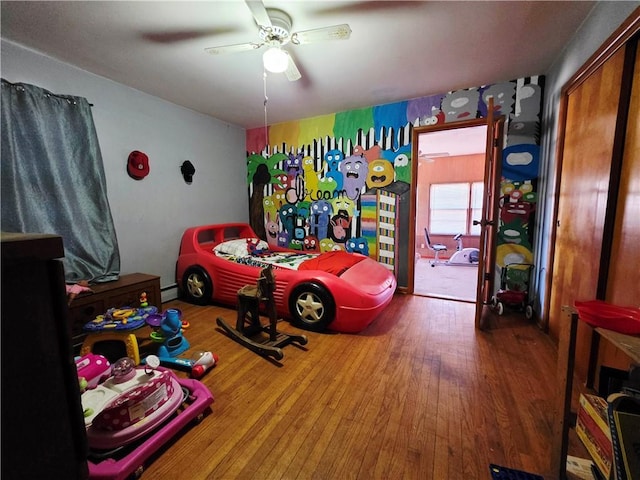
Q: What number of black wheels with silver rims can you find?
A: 2